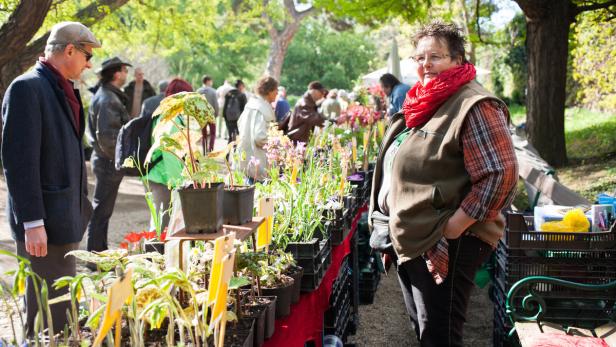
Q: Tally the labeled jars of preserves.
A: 0